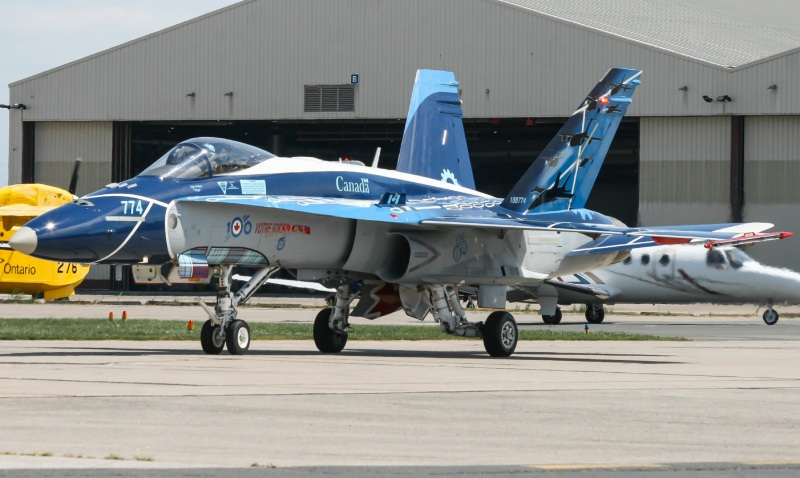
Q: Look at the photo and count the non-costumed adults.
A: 1